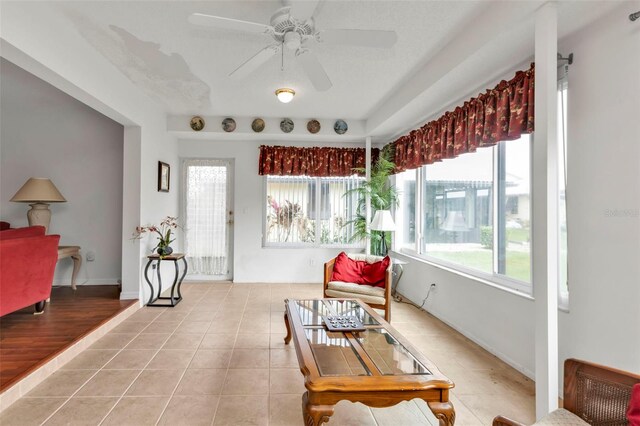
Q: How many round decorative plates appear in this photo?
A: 6